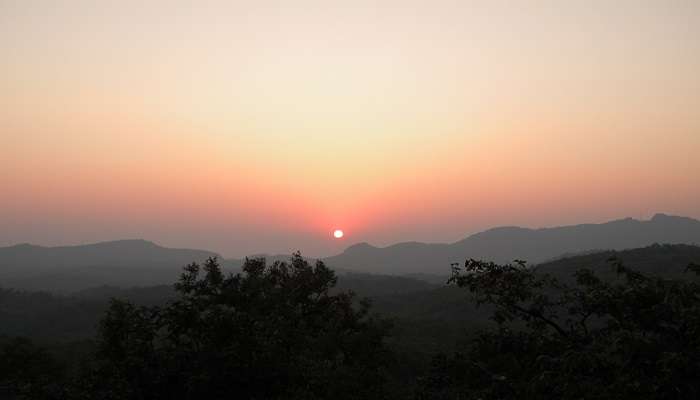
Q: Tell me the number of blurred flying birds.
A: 0